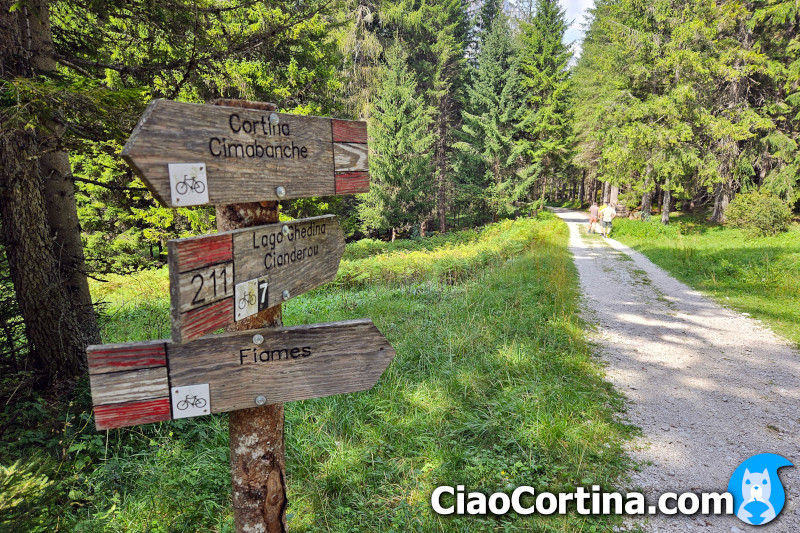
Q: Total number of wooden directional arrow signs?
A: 3